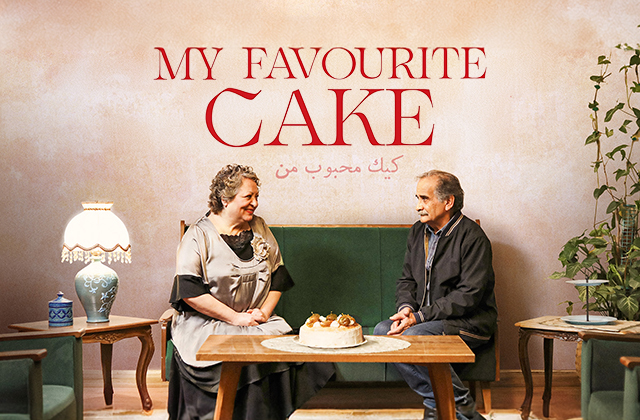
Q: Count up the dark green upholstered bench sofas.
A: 1